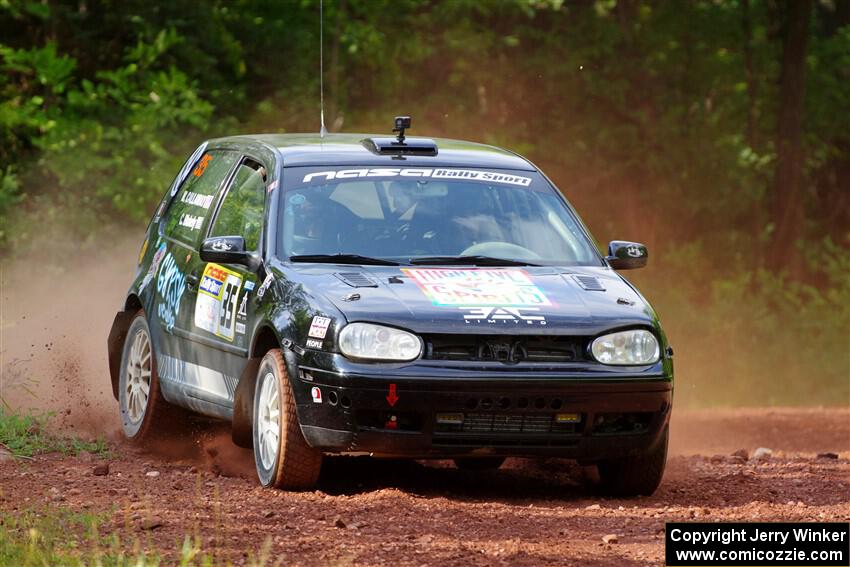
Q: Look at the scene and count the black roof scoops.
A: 1